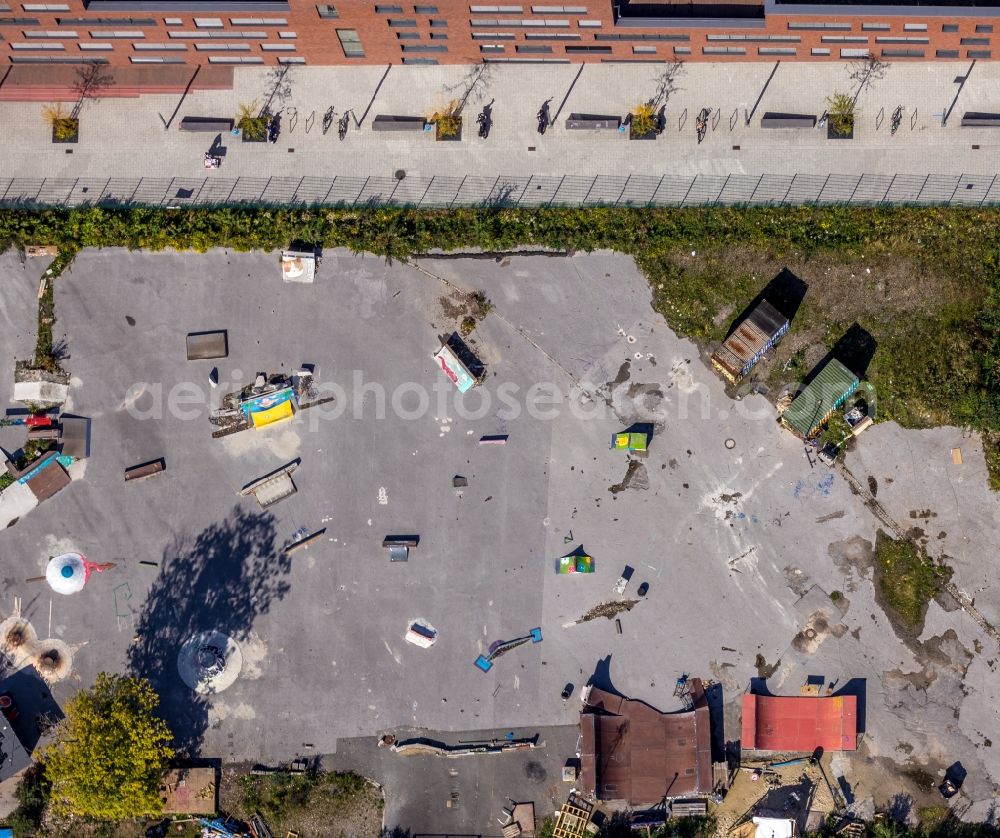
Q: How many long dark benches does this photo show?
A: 5